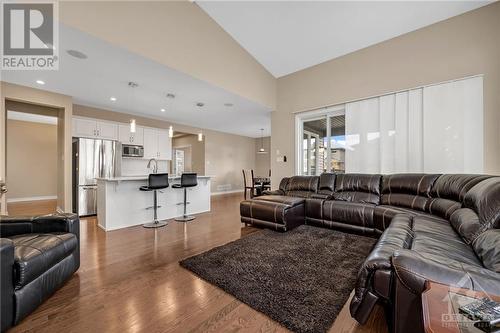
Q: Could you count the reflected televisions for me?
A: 0